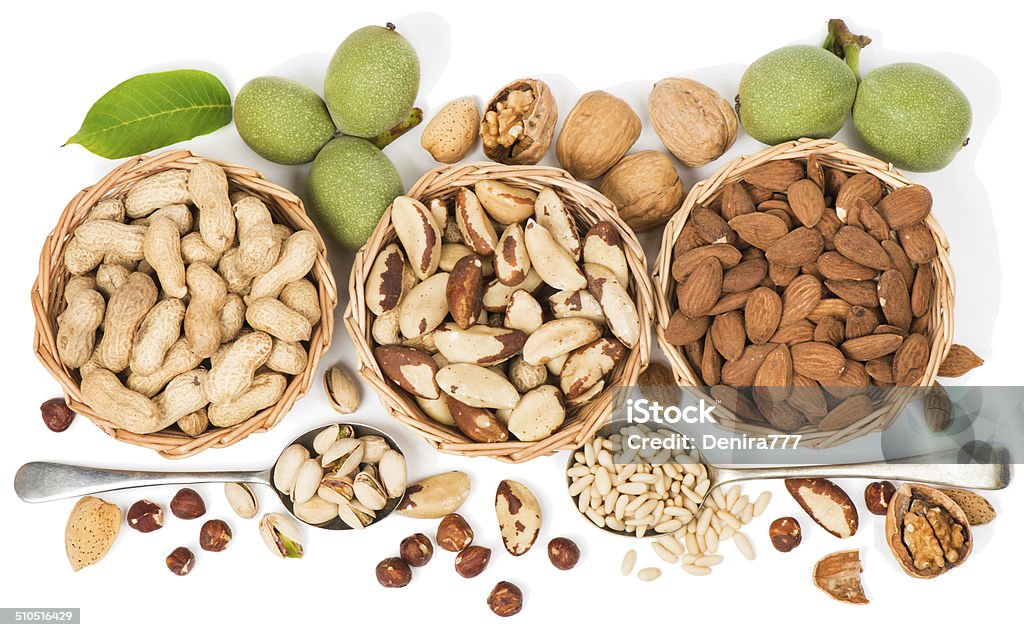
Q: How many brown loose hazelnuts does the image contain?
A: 13